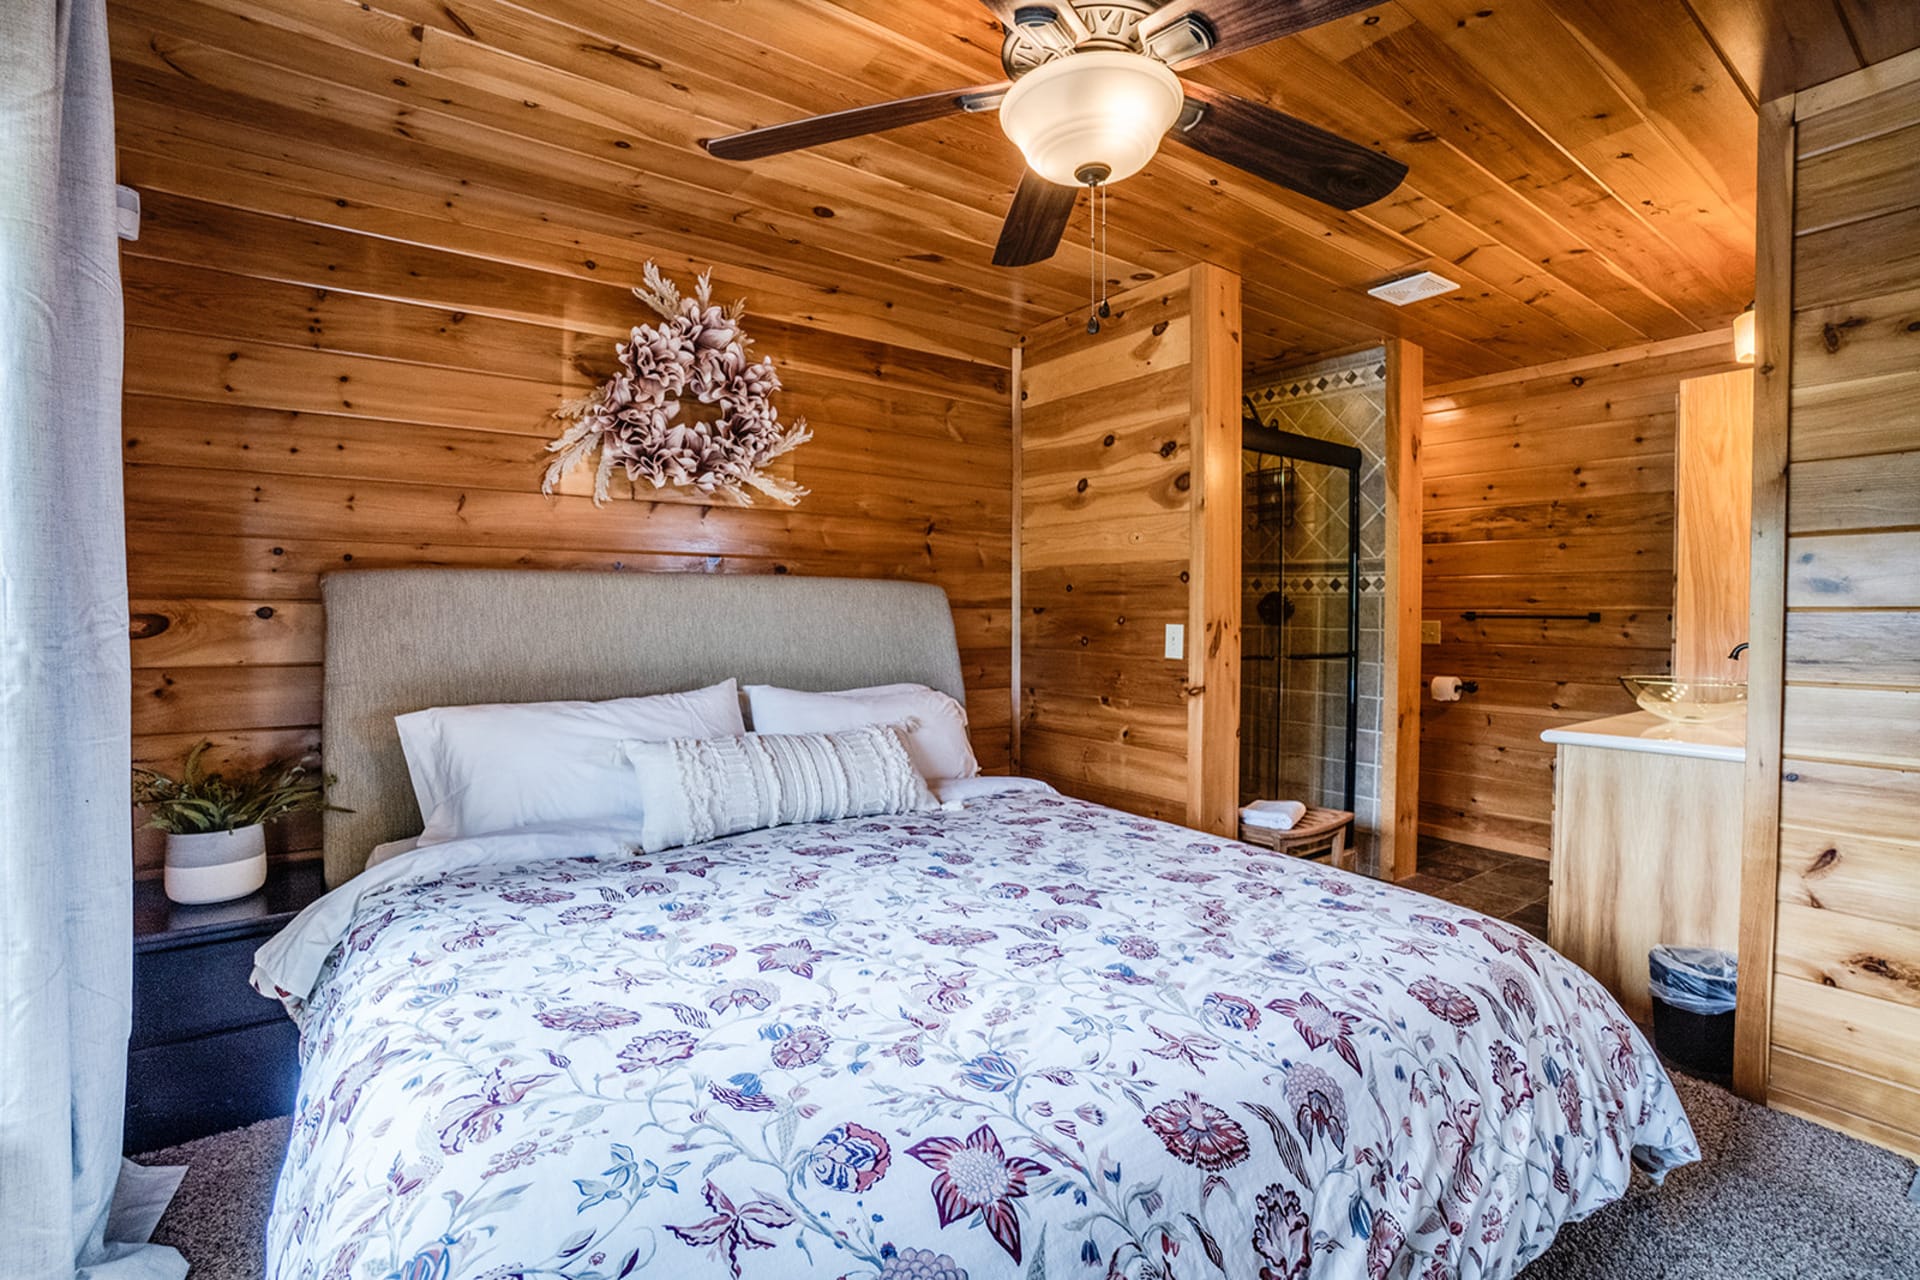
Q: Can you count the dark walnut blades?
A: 5